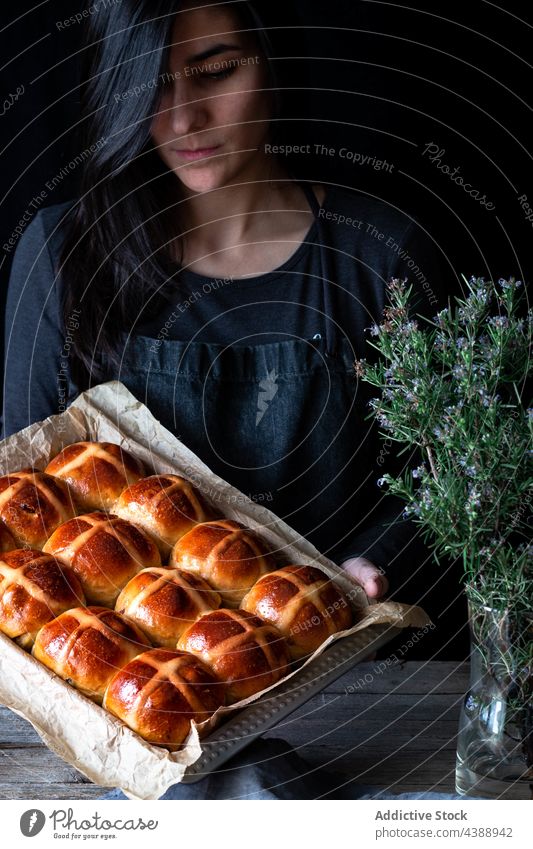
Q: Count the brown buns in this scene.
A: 12